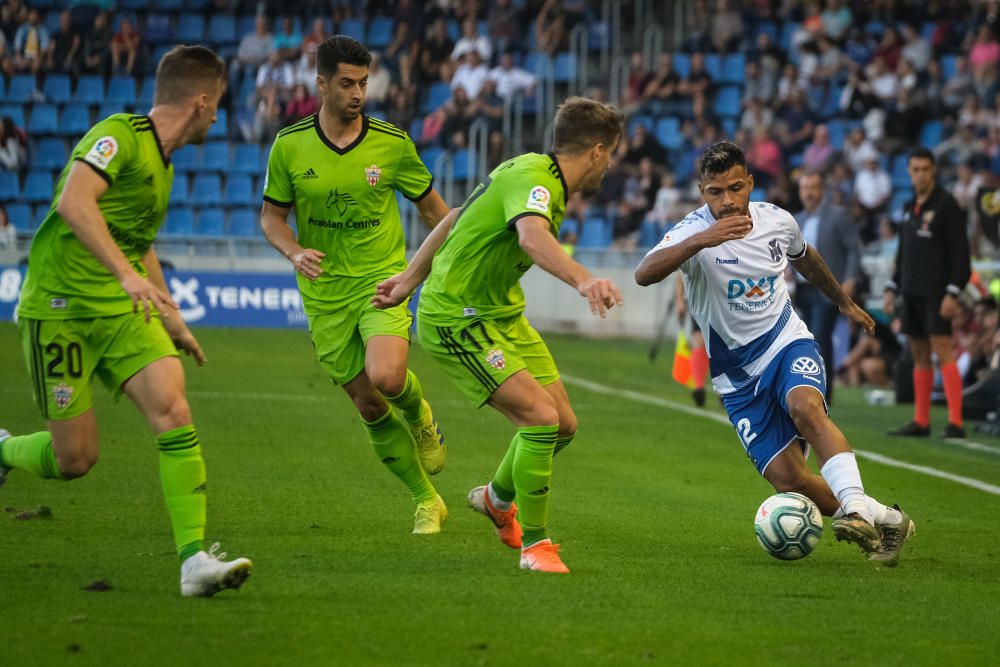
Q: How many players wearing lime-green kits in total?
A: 3